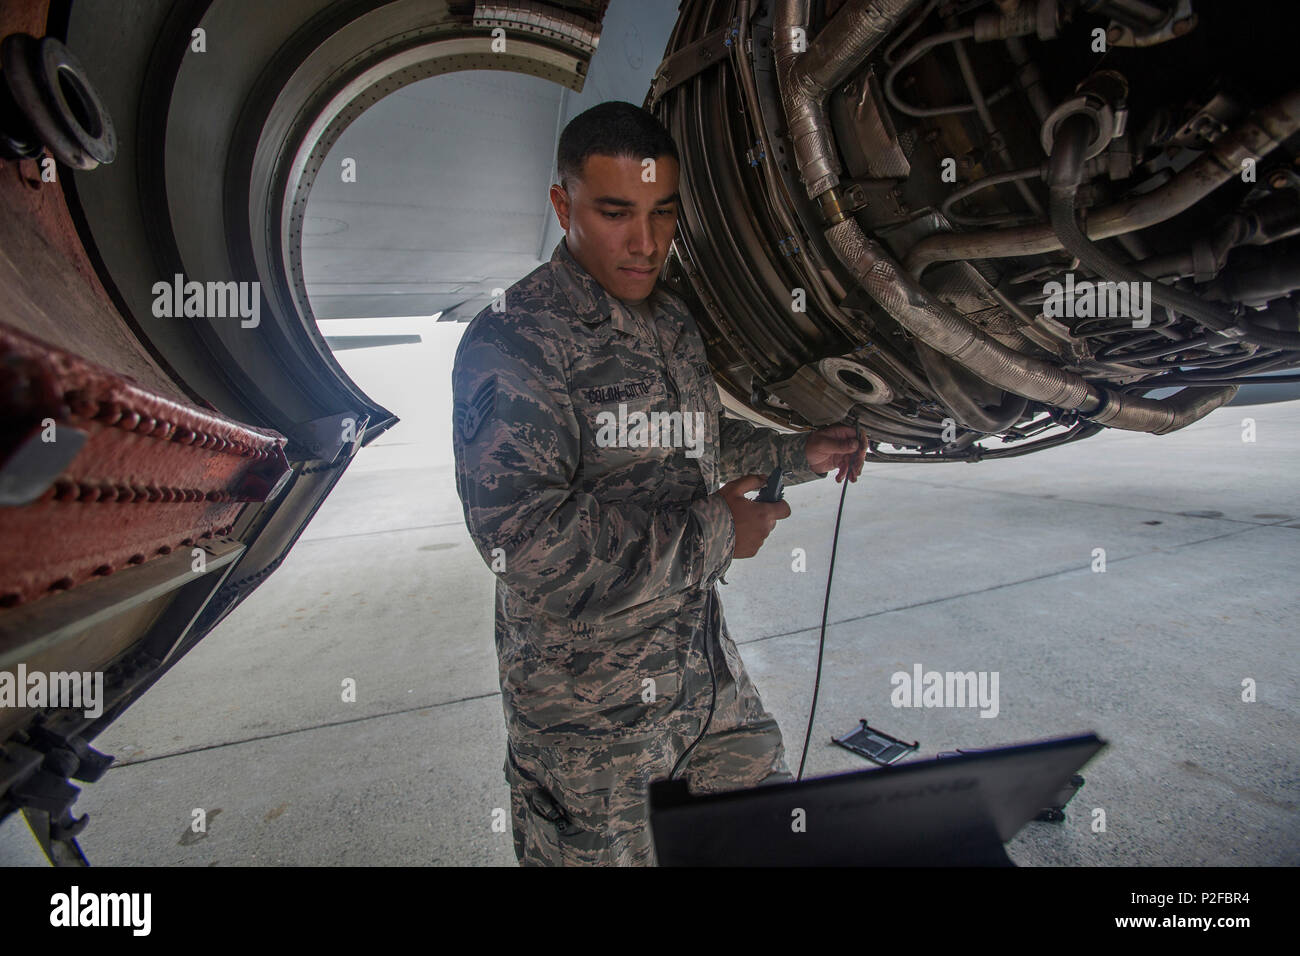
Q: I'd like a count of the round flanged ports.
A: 2